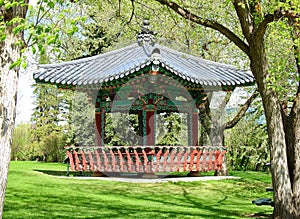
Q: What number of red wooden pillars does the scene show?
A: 3